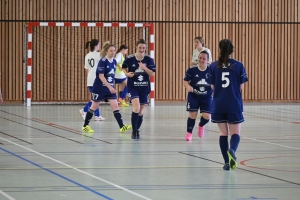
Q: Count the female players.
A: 7